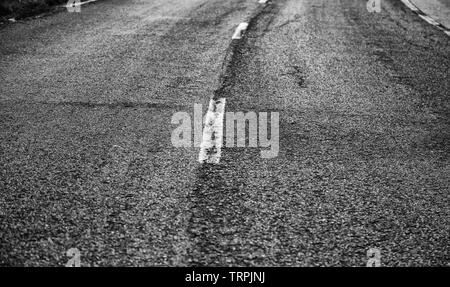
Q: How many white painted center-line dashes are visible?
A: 3